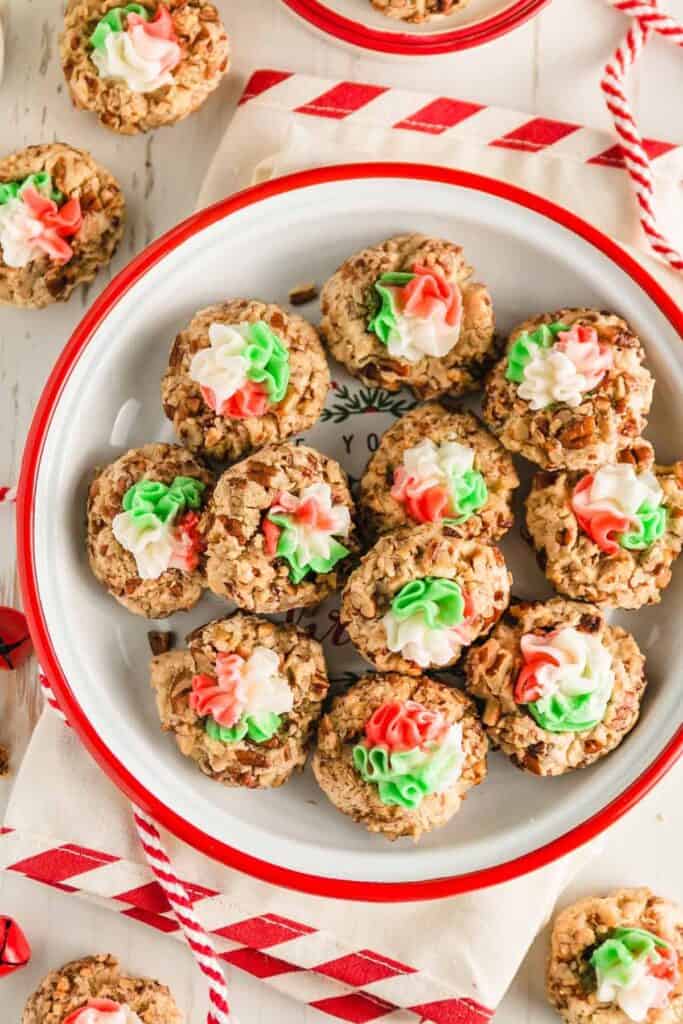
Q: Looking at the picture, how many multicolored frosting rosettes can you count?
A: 15